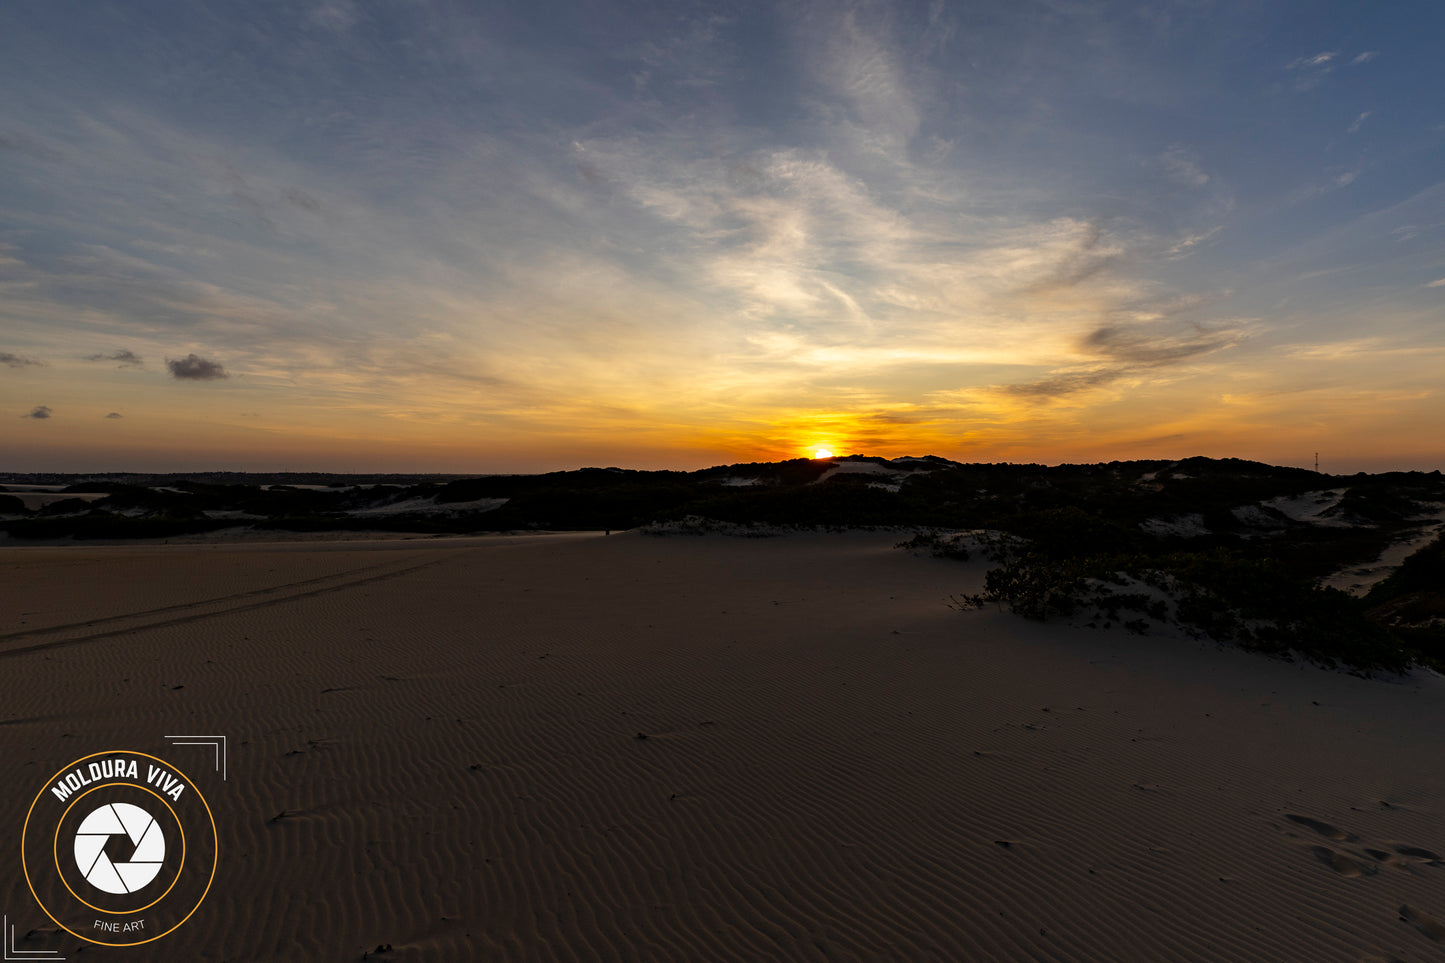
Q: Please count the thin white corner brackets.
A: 4